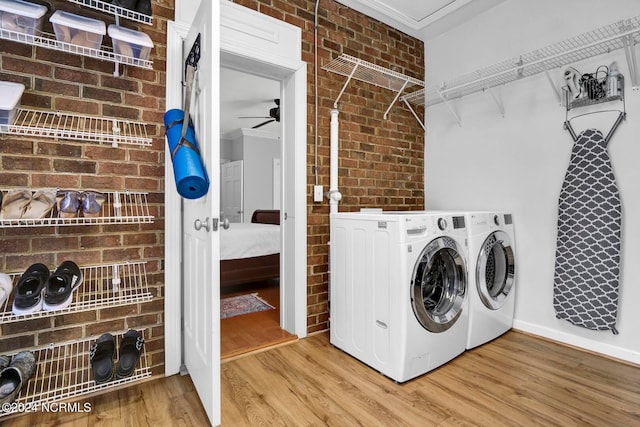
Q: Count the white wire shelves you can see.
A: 8